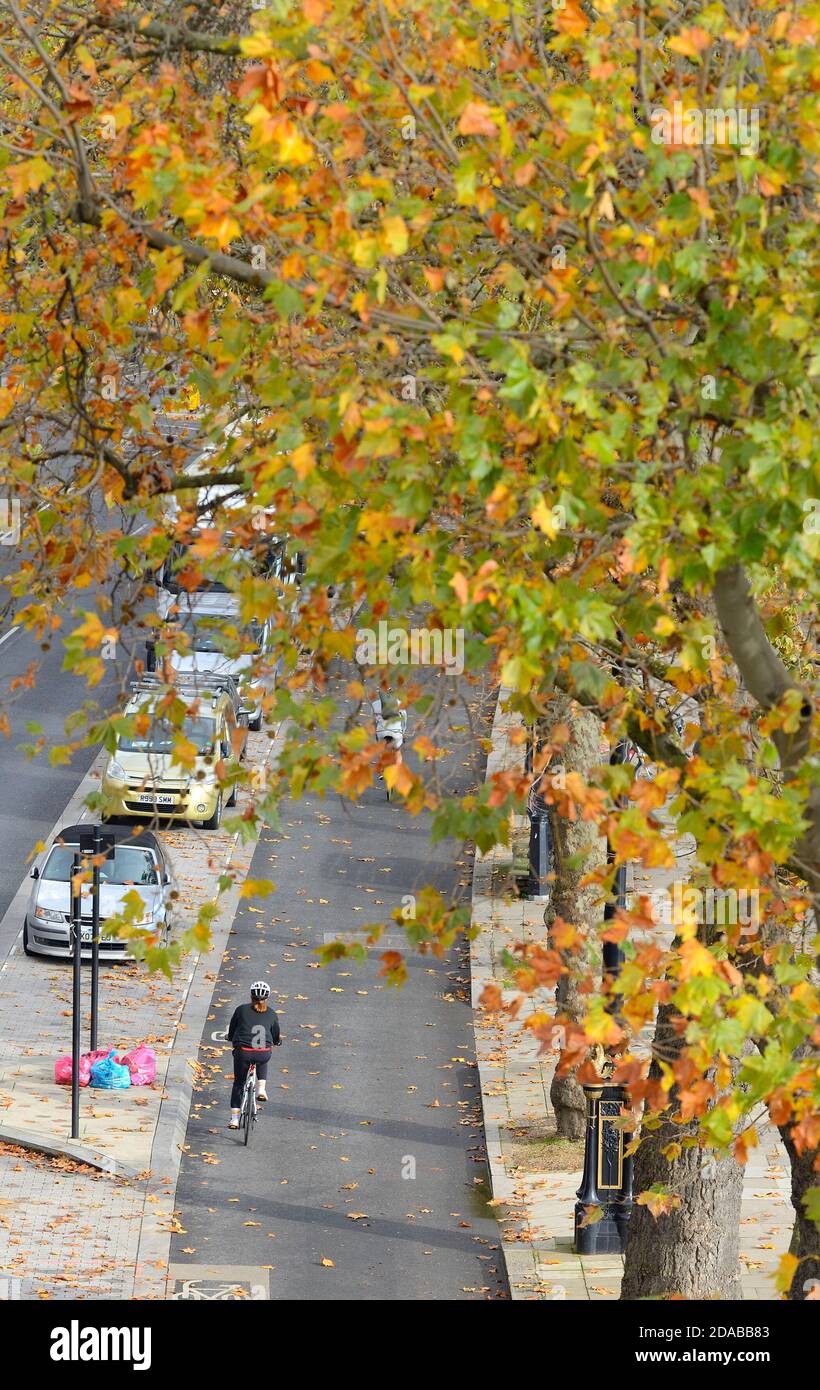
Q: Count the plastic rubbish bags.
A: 4